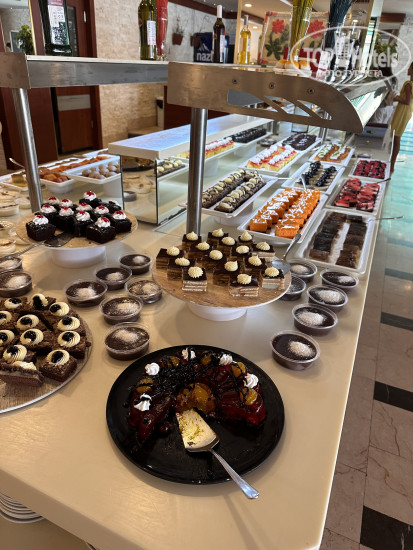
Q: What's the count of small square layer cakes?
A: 15